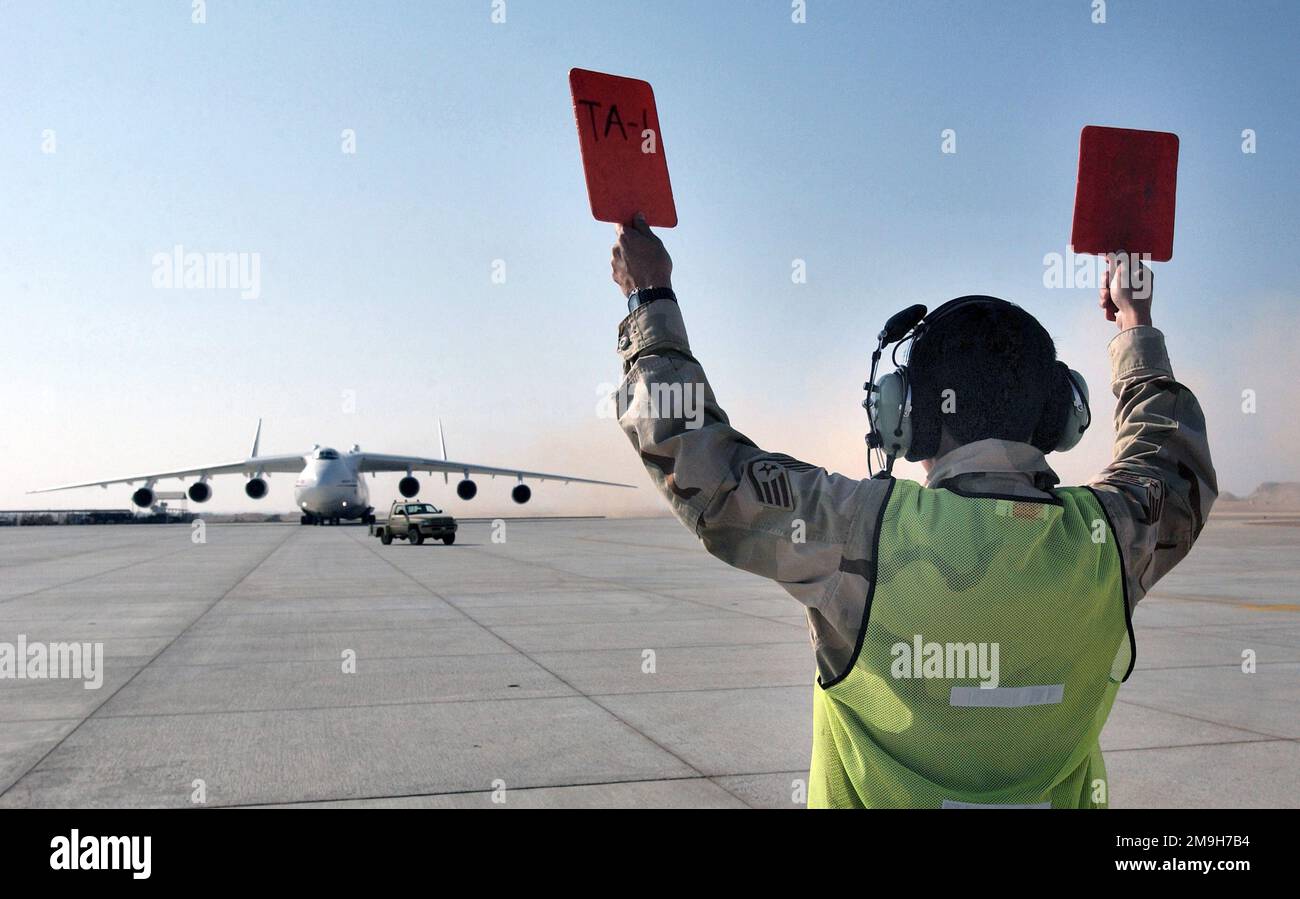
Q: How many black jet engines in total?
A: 6